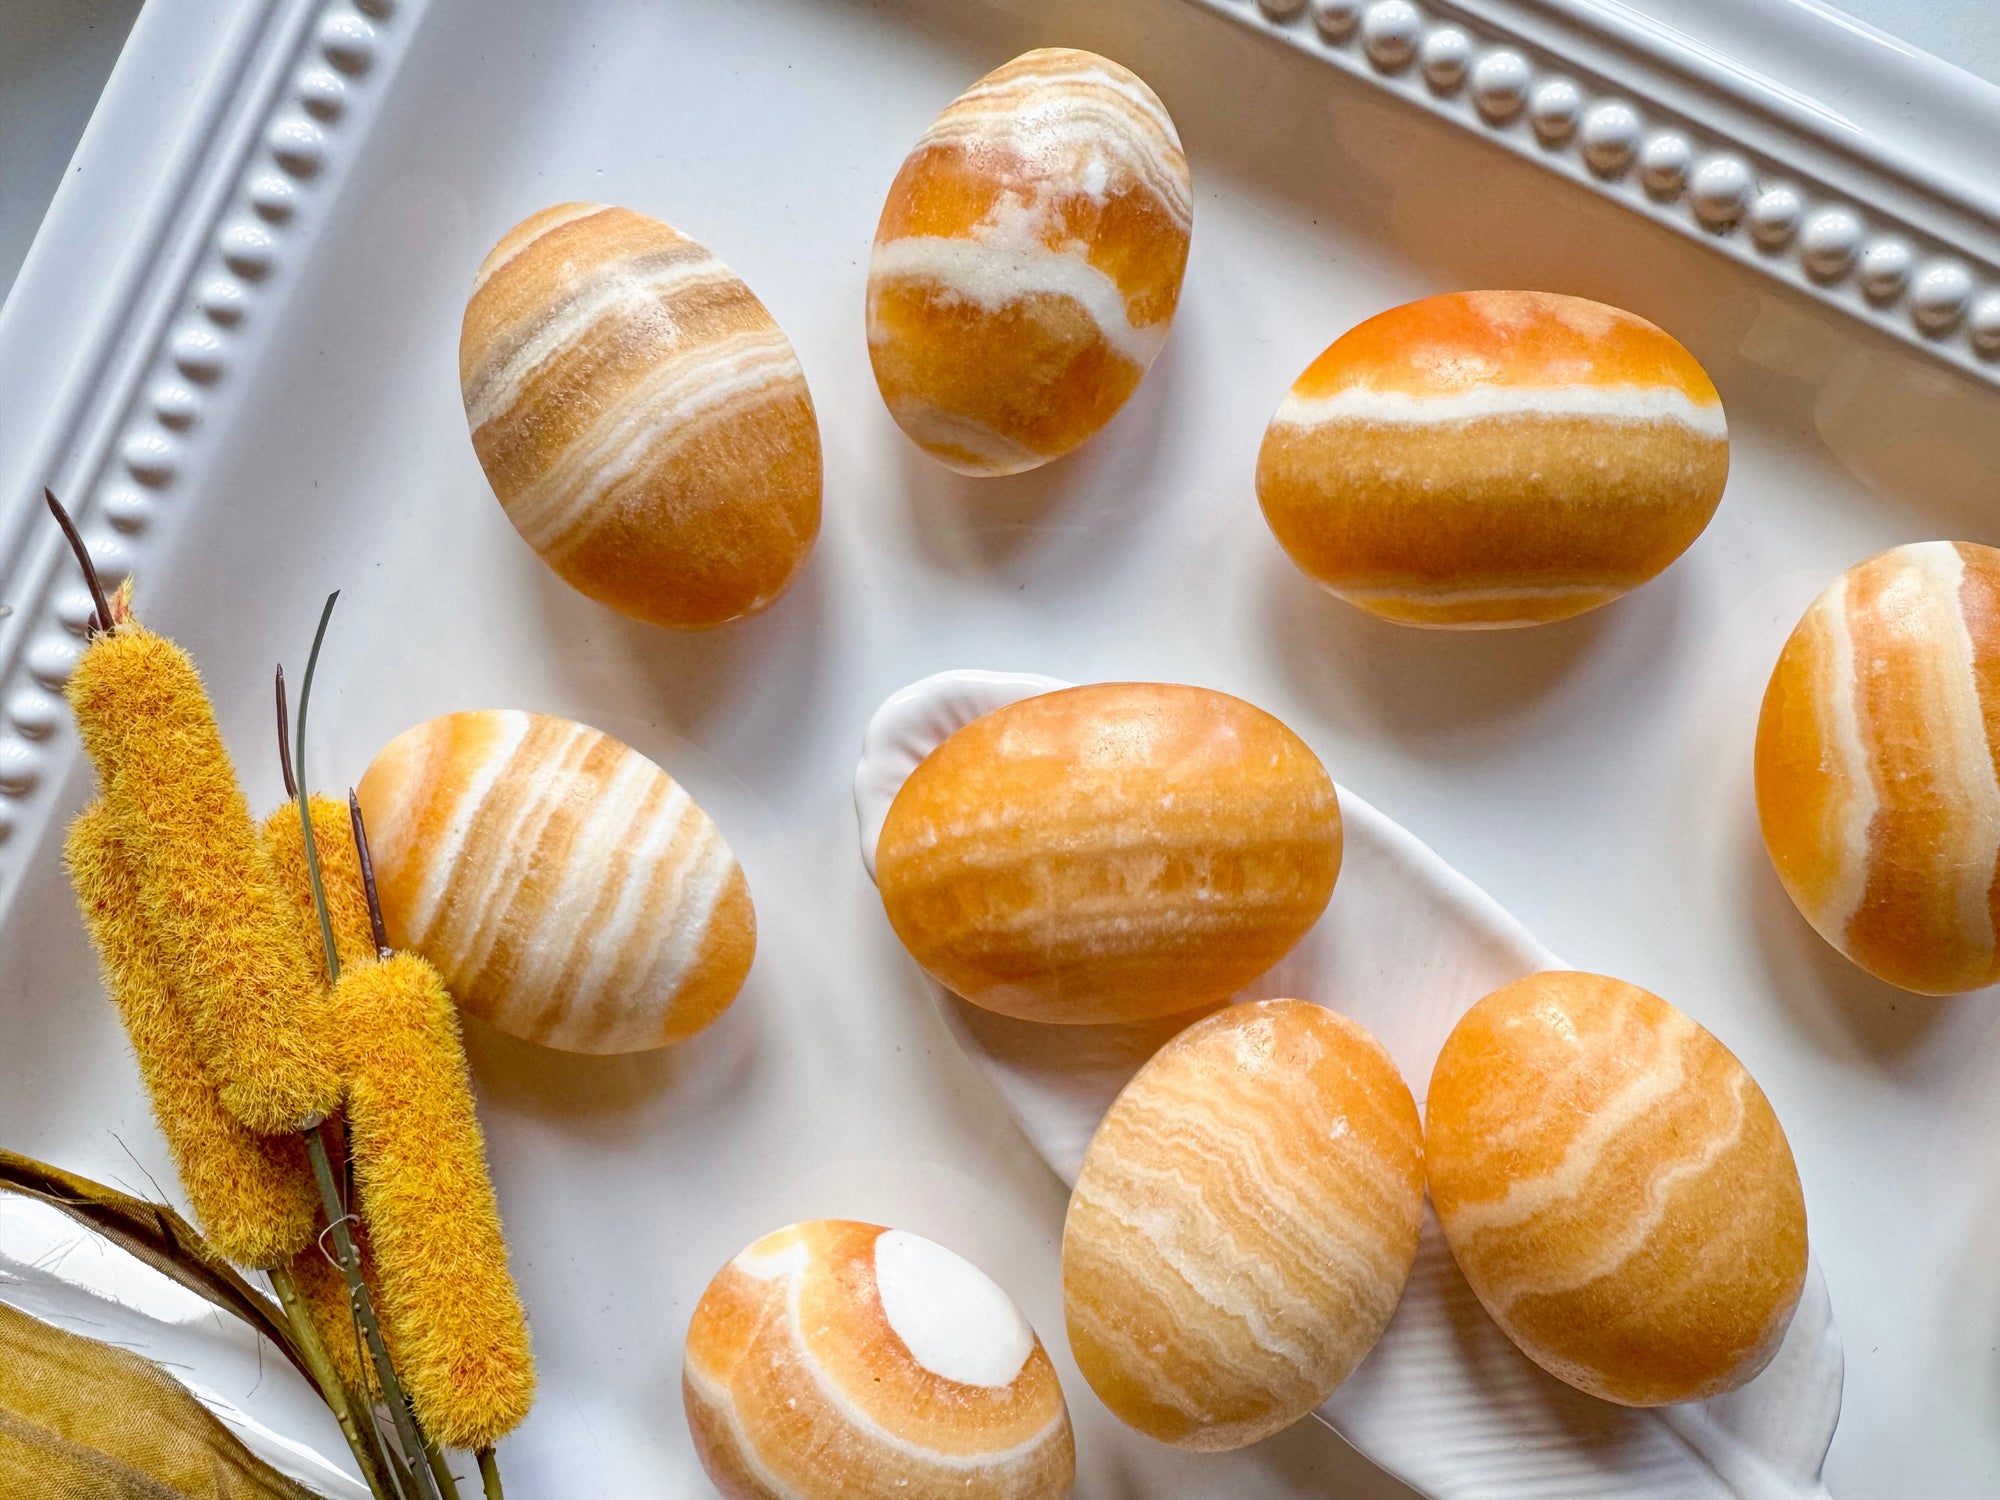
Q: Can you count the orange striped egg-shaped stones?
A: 9